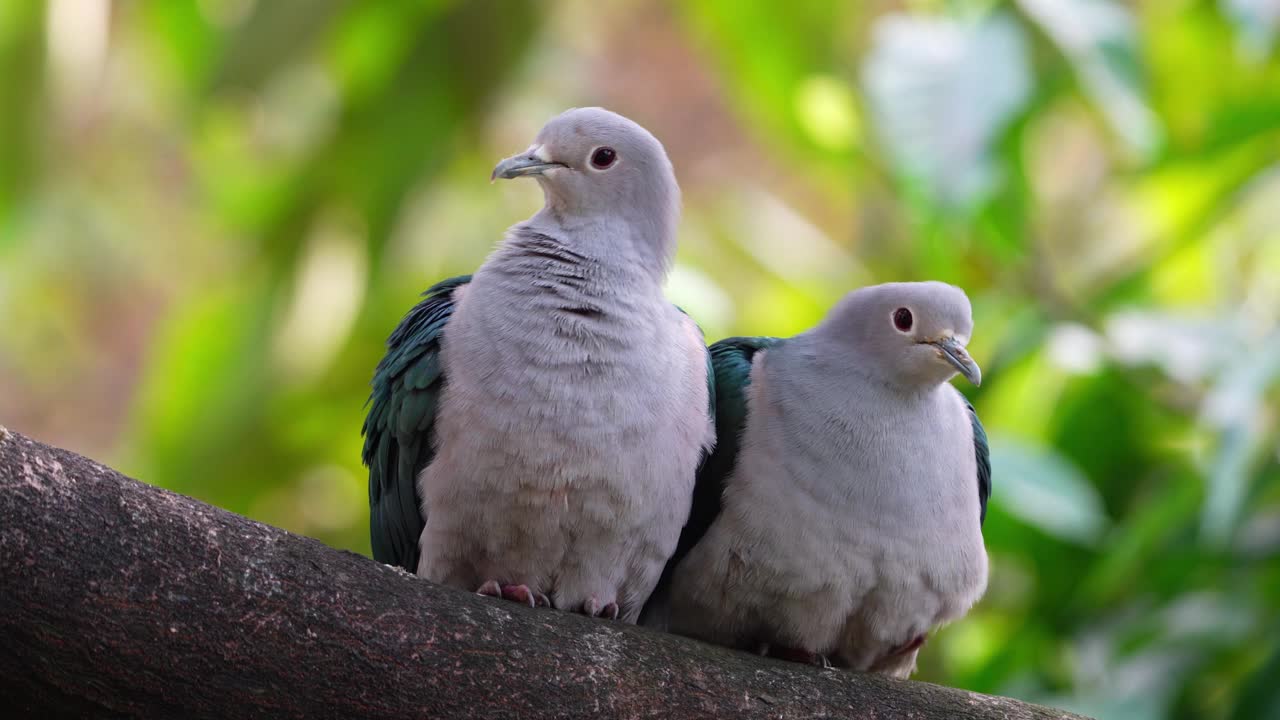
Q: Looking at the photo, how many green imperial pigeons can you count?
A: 2